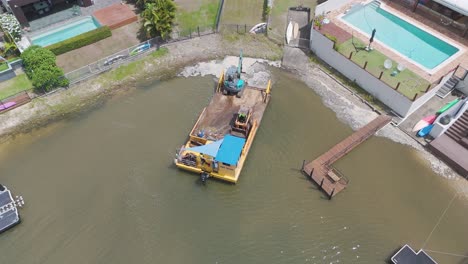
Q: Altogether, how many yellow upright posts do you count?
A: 2